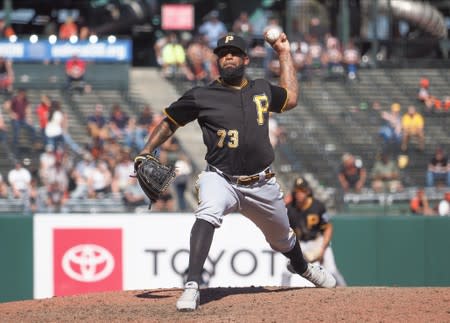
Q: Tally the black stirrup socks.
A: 2